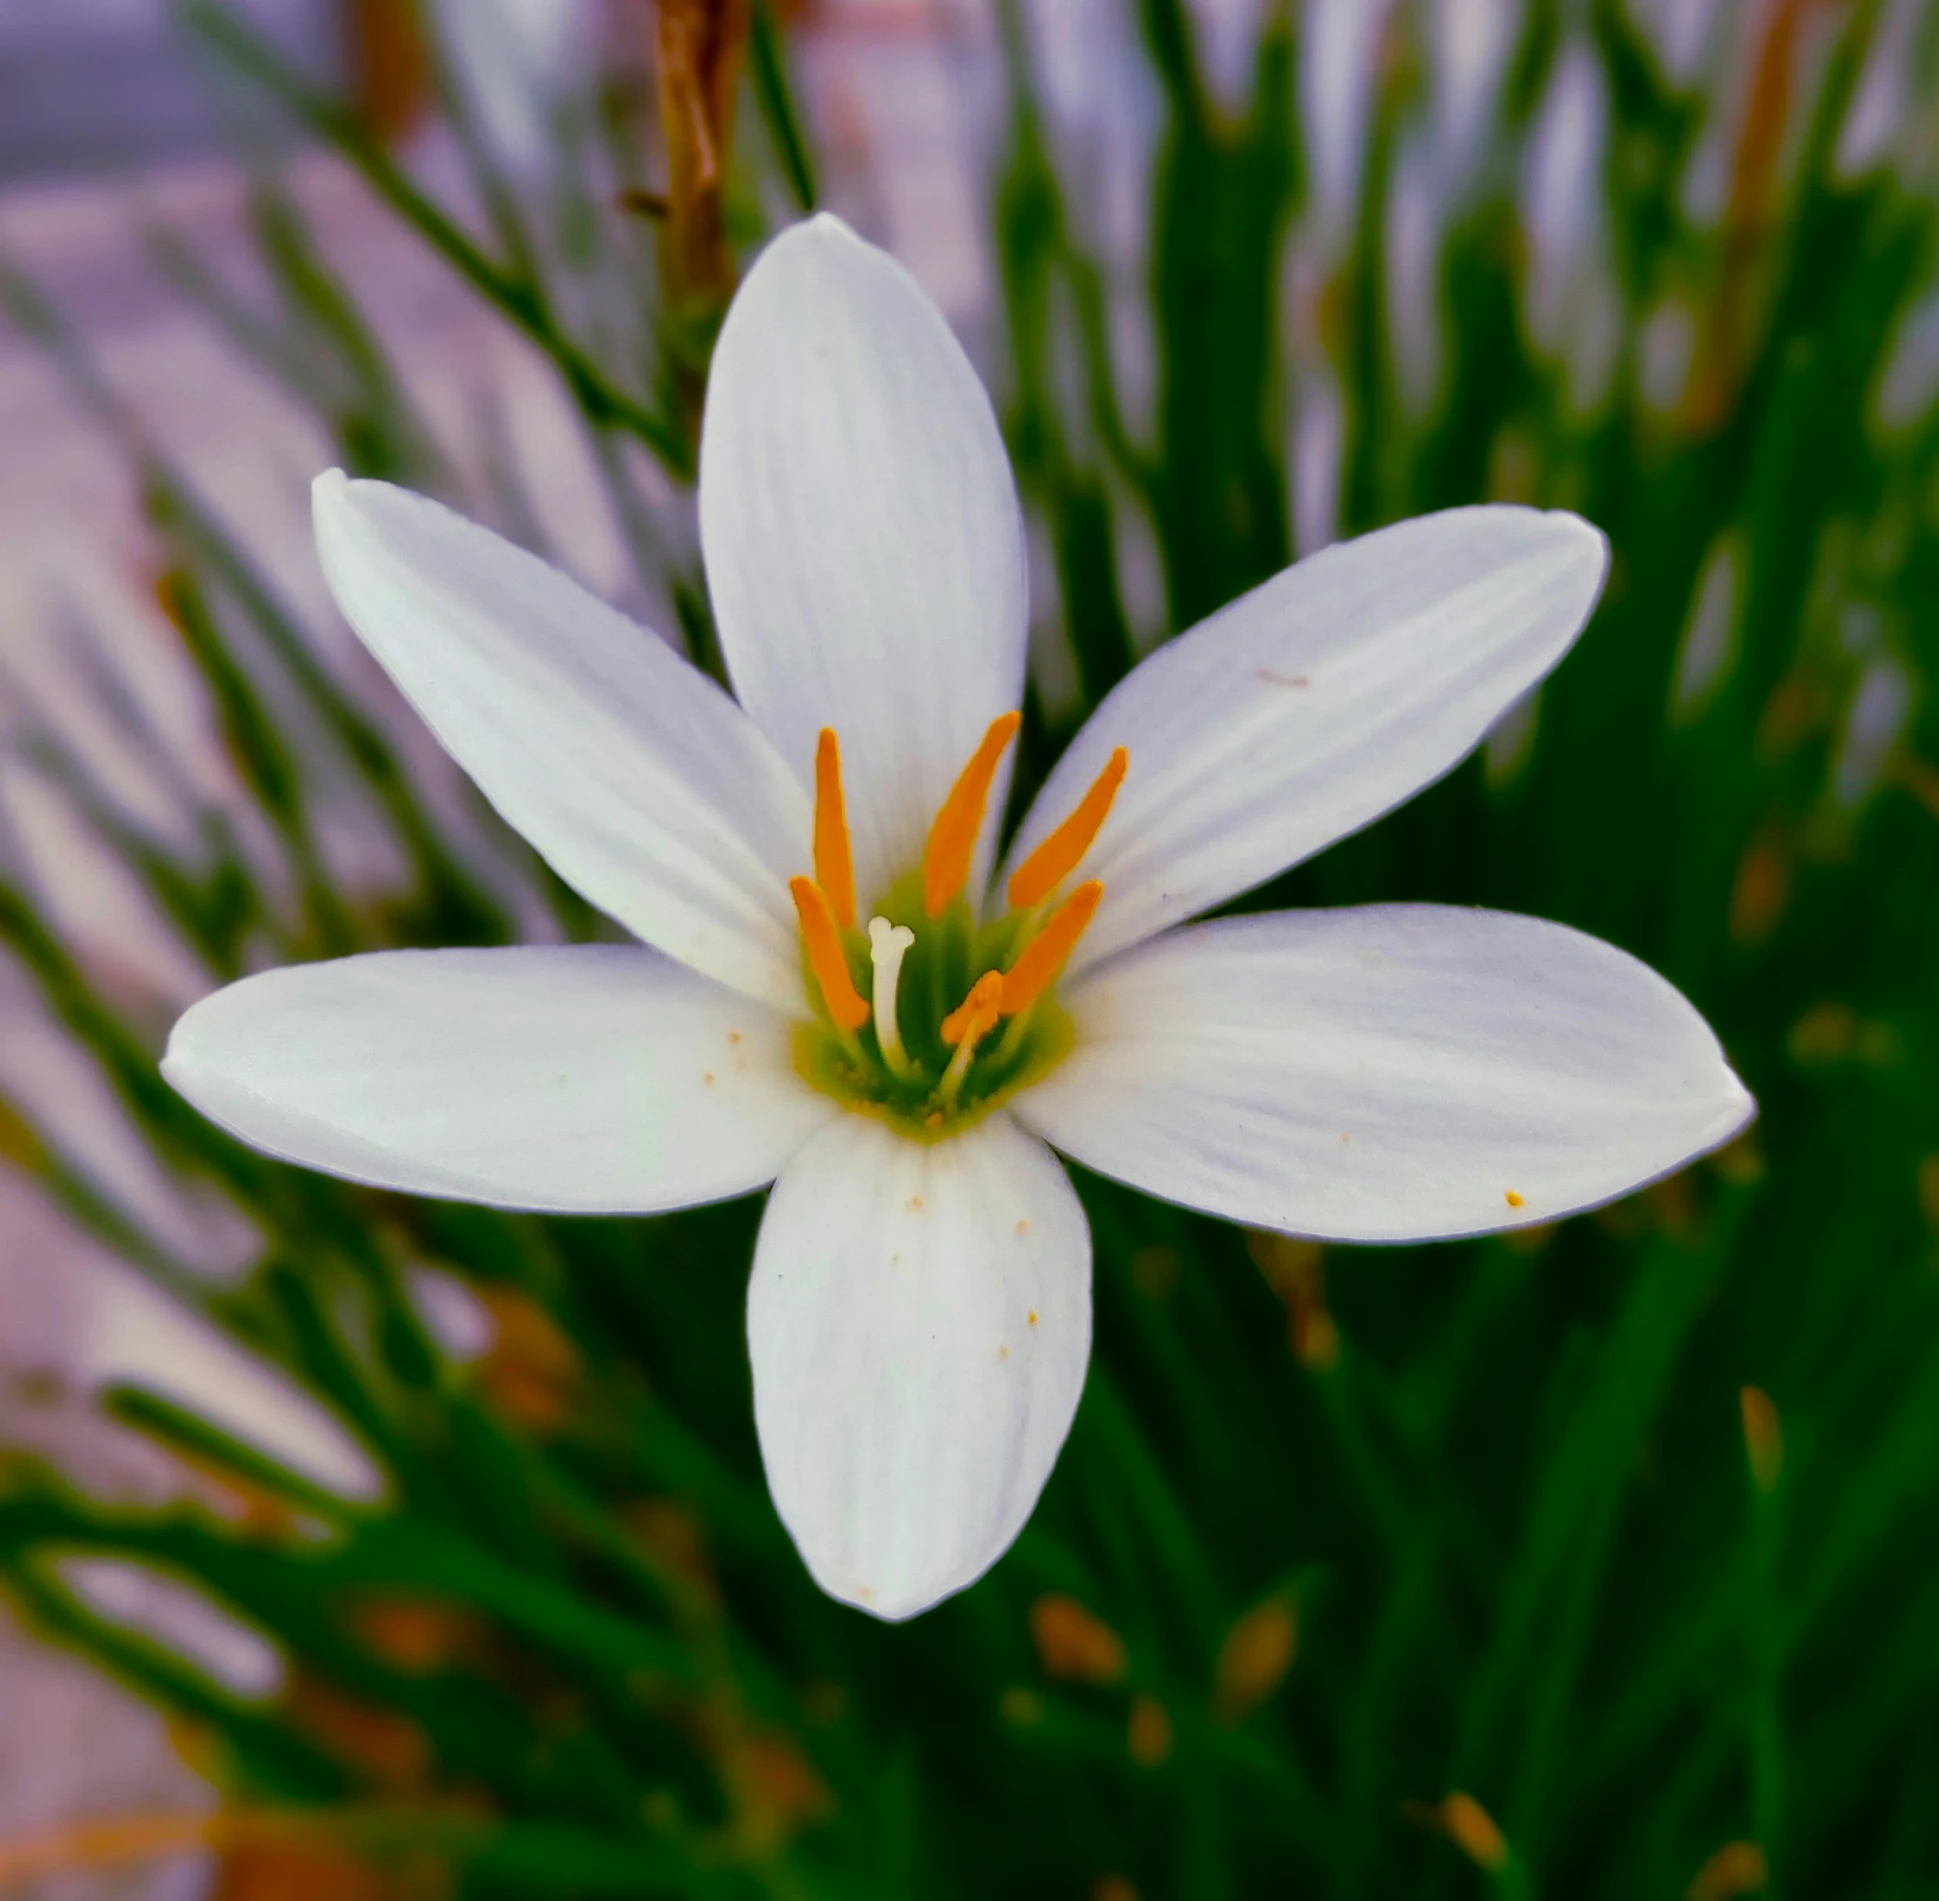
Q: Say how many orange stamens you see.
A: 6